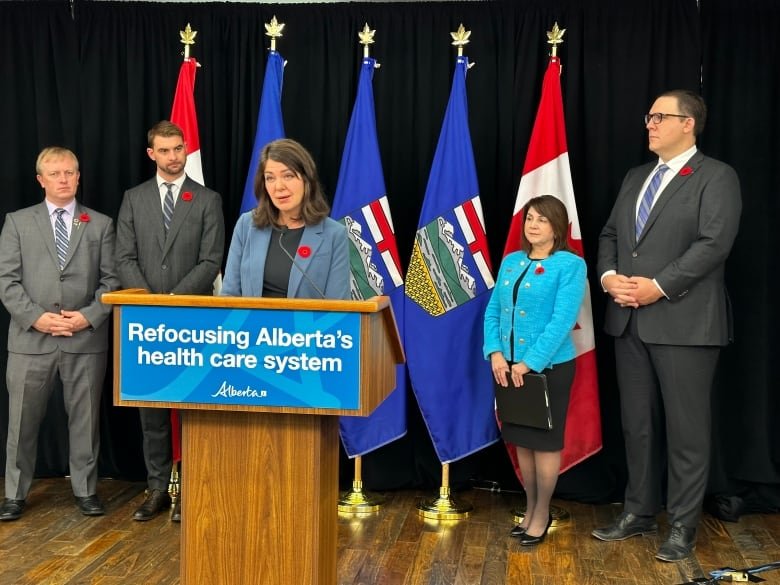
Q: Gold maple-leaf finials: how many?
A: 5